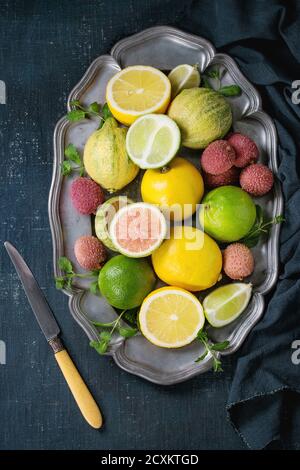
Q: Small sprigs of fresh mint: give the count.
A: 7